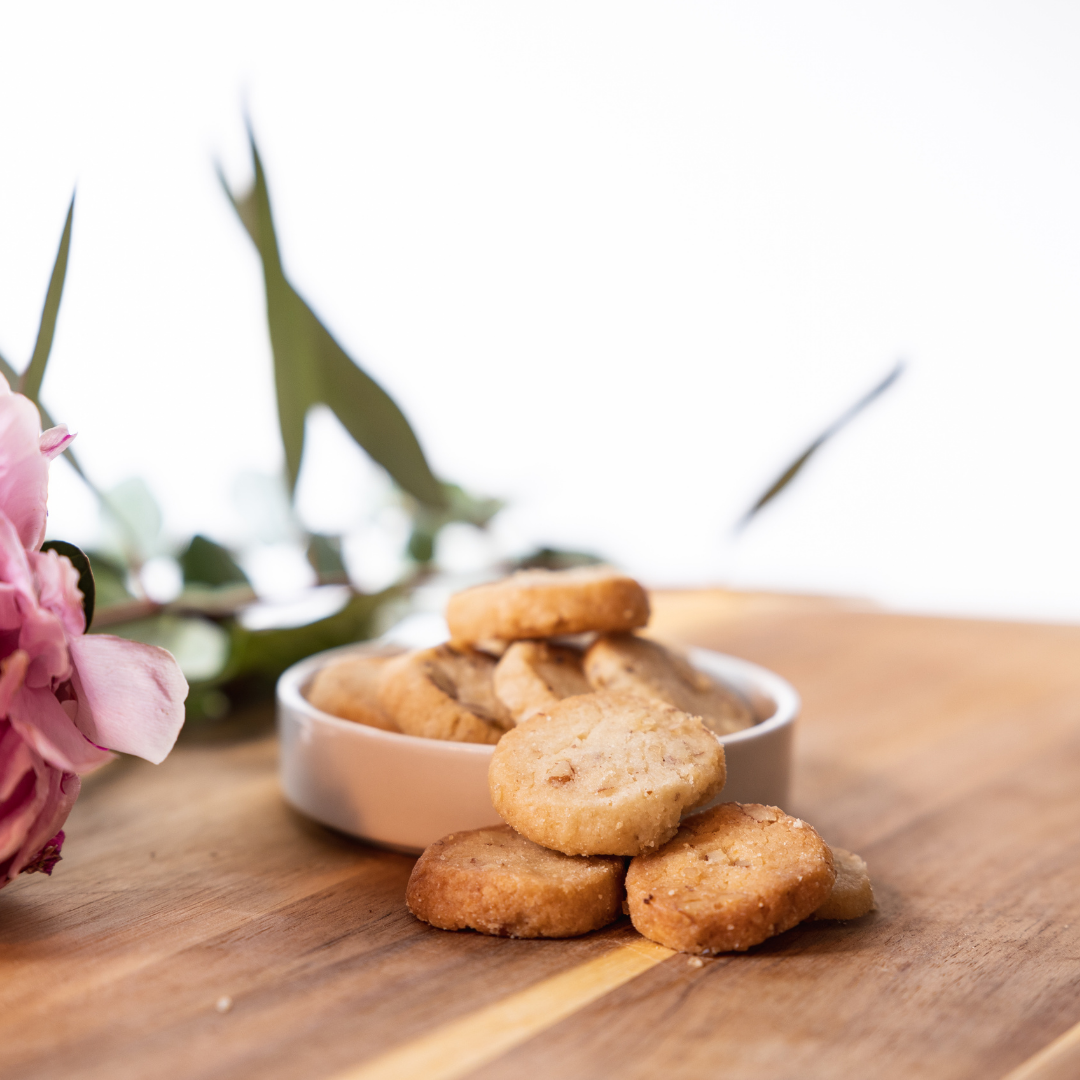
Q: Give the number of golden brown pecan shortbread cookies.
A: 9